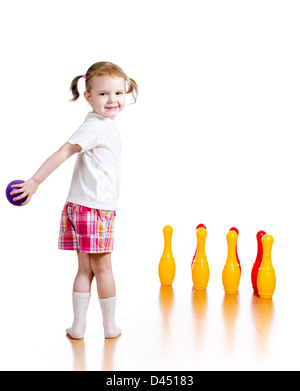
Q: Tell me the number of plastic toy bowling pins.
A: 7